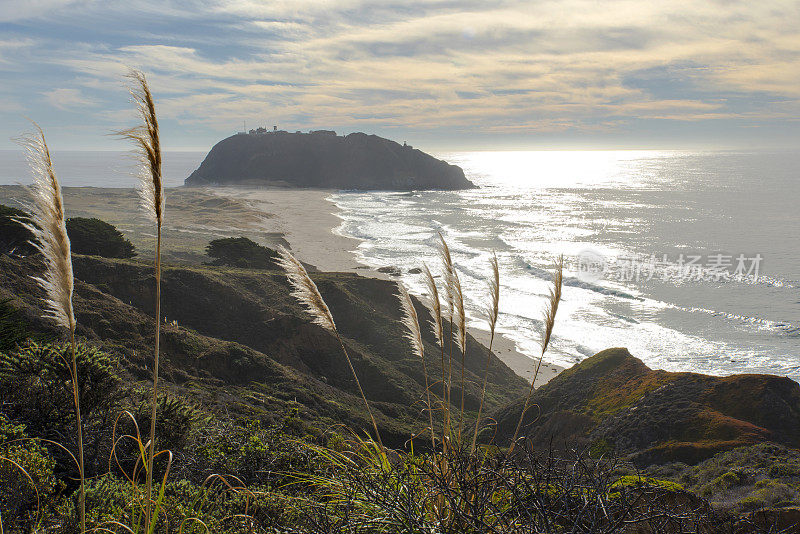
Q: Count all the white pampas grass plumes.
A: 9